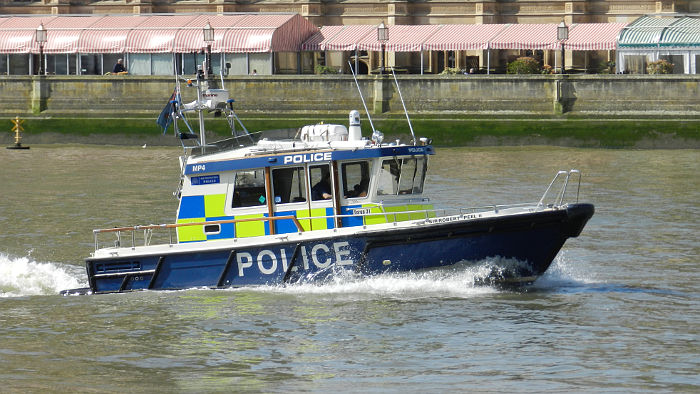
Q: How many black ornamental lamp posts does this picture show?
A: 4